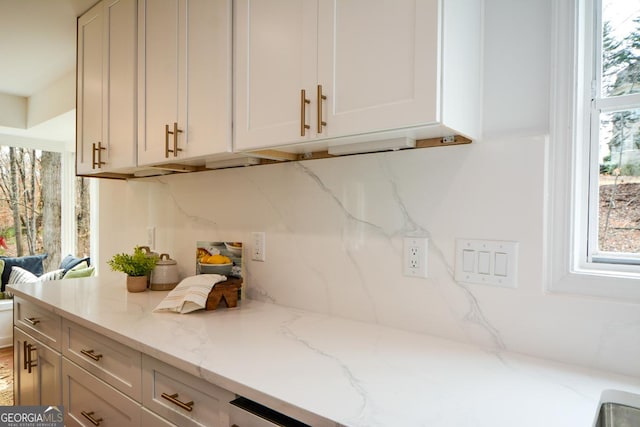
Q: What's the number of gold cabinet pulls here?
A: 12